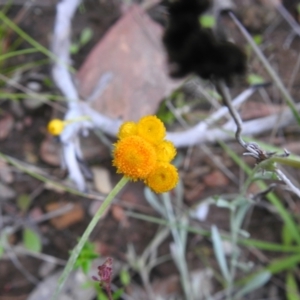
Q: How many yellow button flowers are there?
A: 6